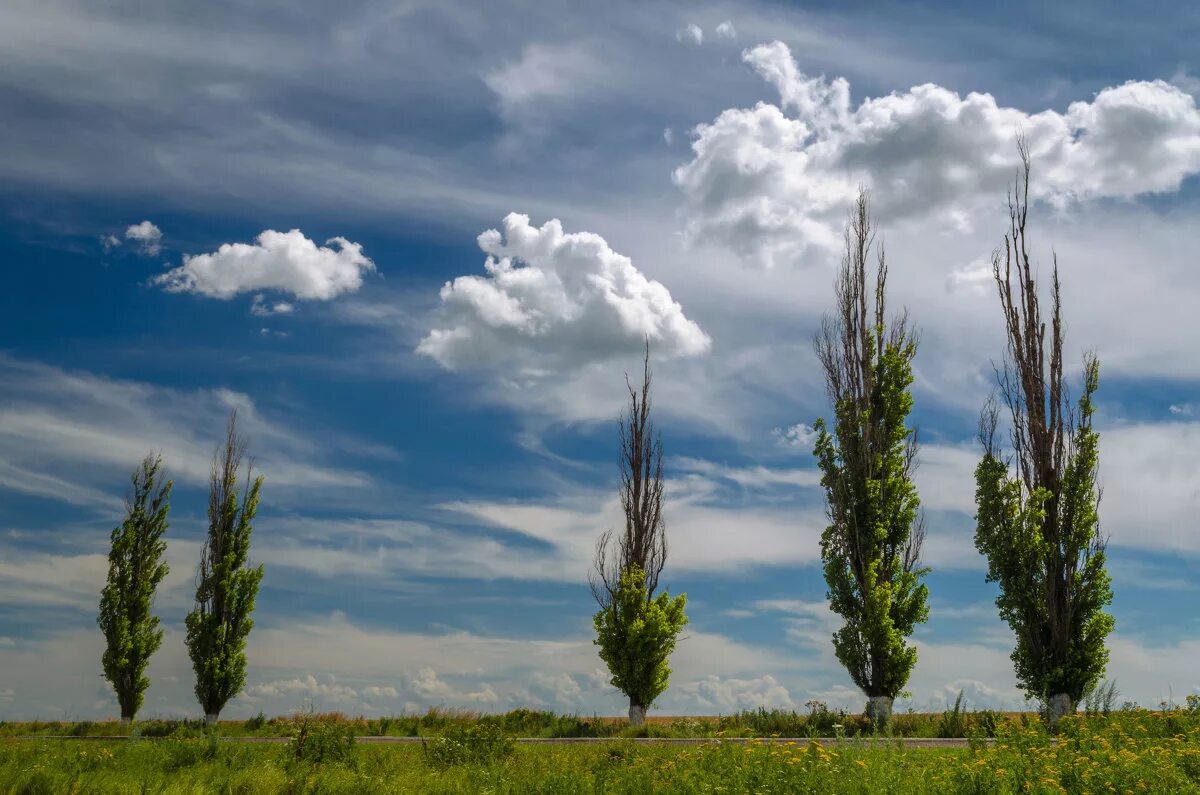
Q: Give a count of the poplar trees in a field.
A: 5